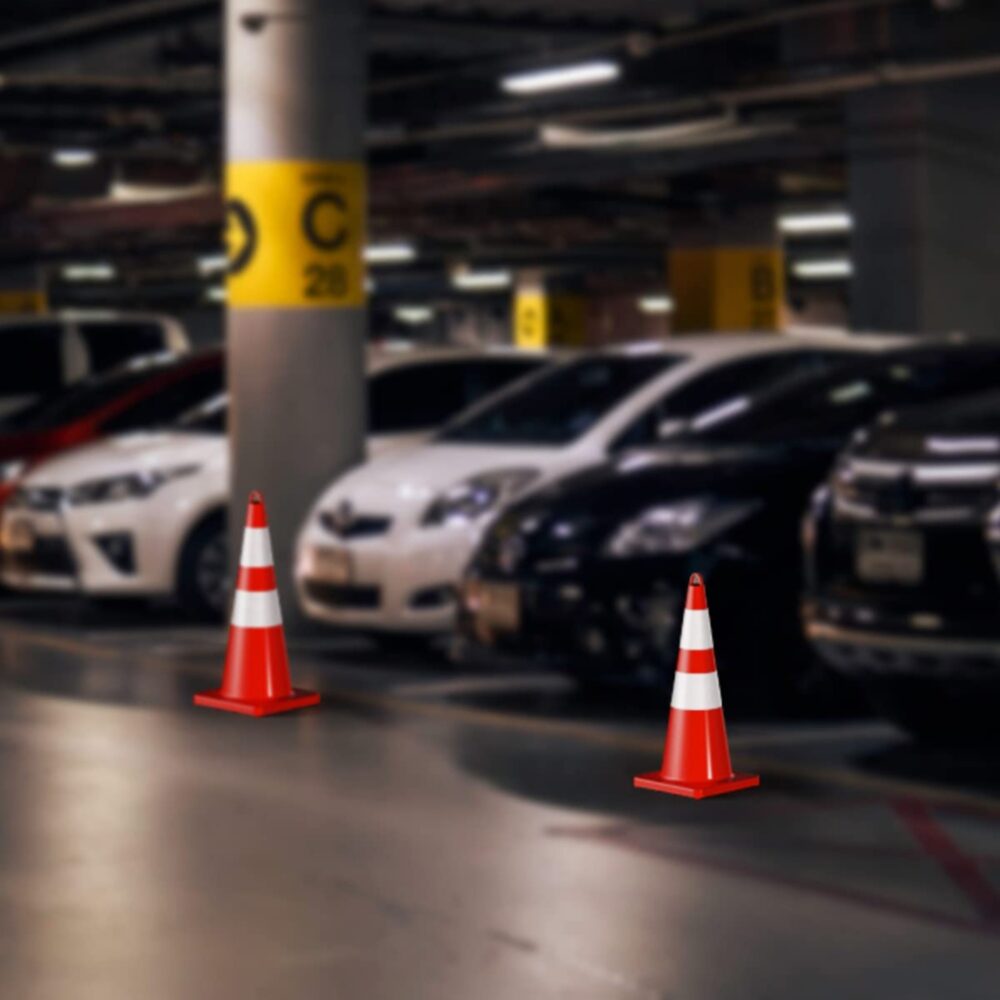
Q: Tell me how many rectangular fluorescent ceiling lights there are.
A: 11